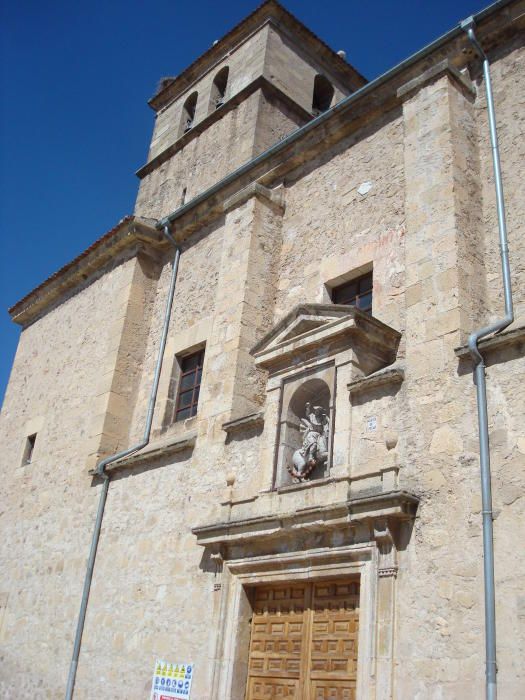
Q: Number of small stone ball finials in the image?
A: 2